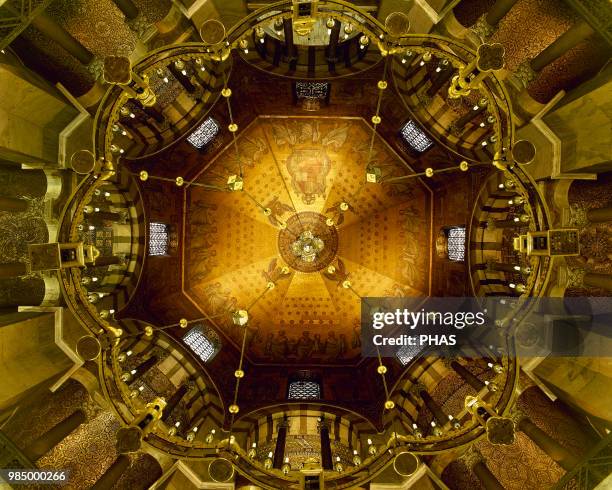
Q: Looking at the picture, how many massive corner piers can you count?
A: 8